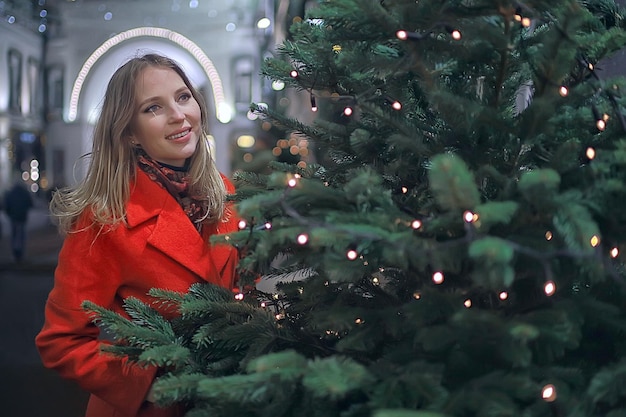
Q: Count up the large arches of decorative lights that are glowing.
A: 1